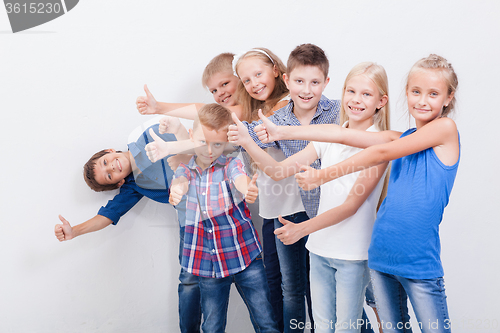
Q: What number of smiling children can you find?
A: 7